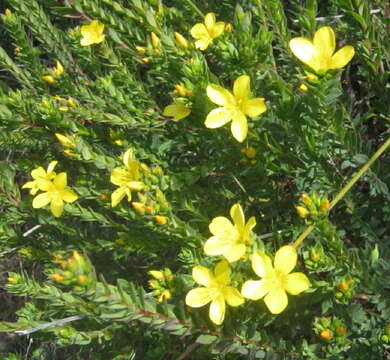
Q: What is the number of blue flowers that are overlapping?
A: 0